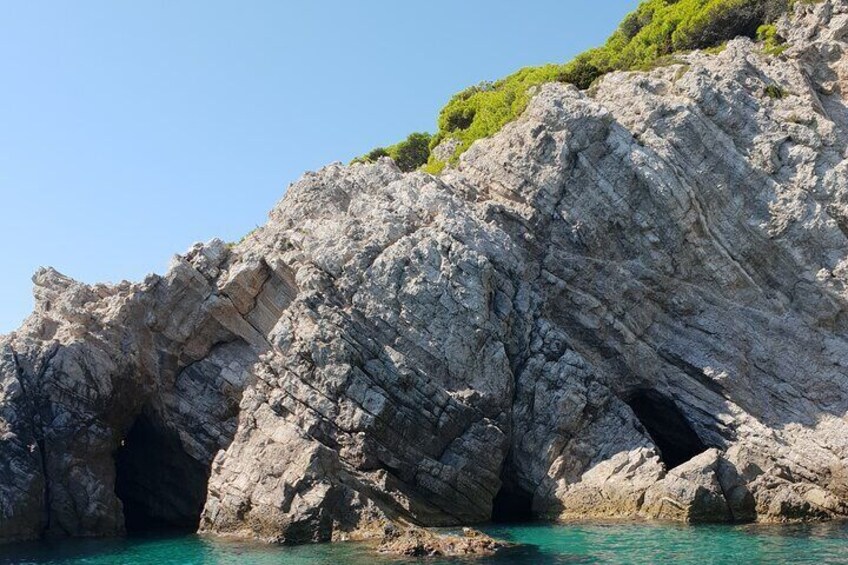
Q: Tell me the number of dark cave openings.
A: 3